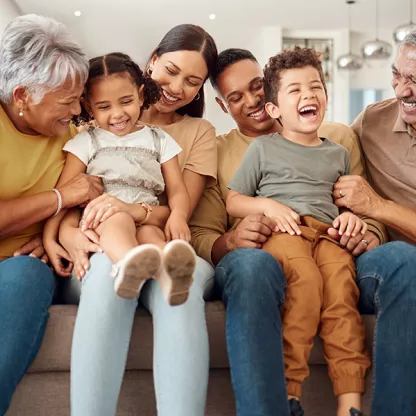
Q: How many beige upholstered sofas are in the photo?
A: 1